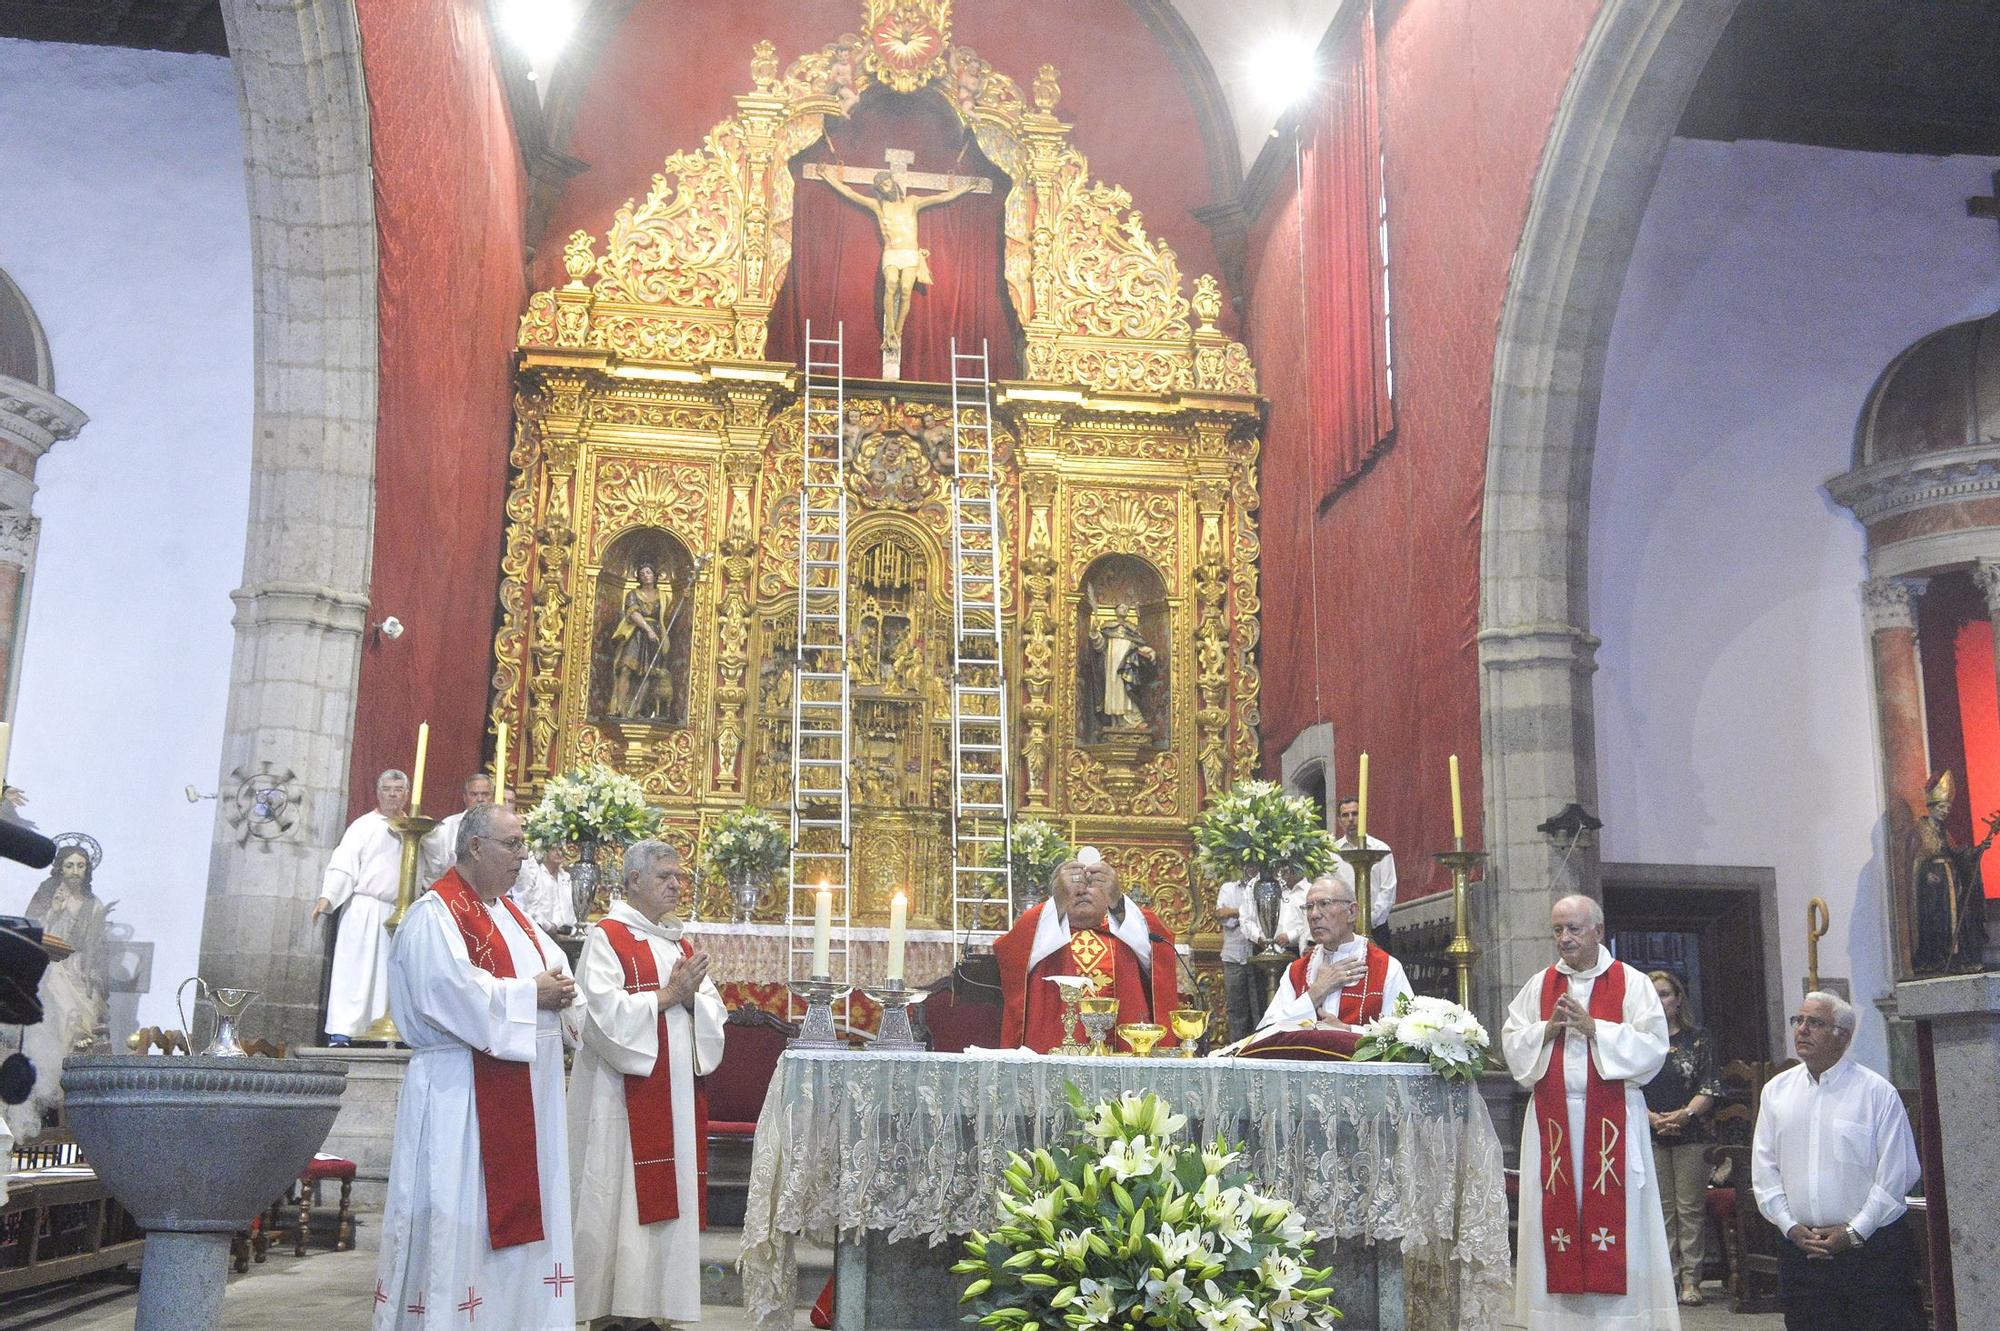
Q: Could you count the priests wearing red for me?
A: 5